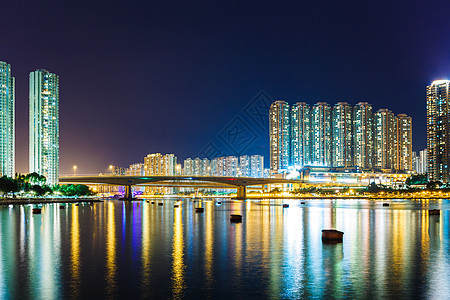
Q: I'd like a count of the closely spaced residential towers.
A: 7